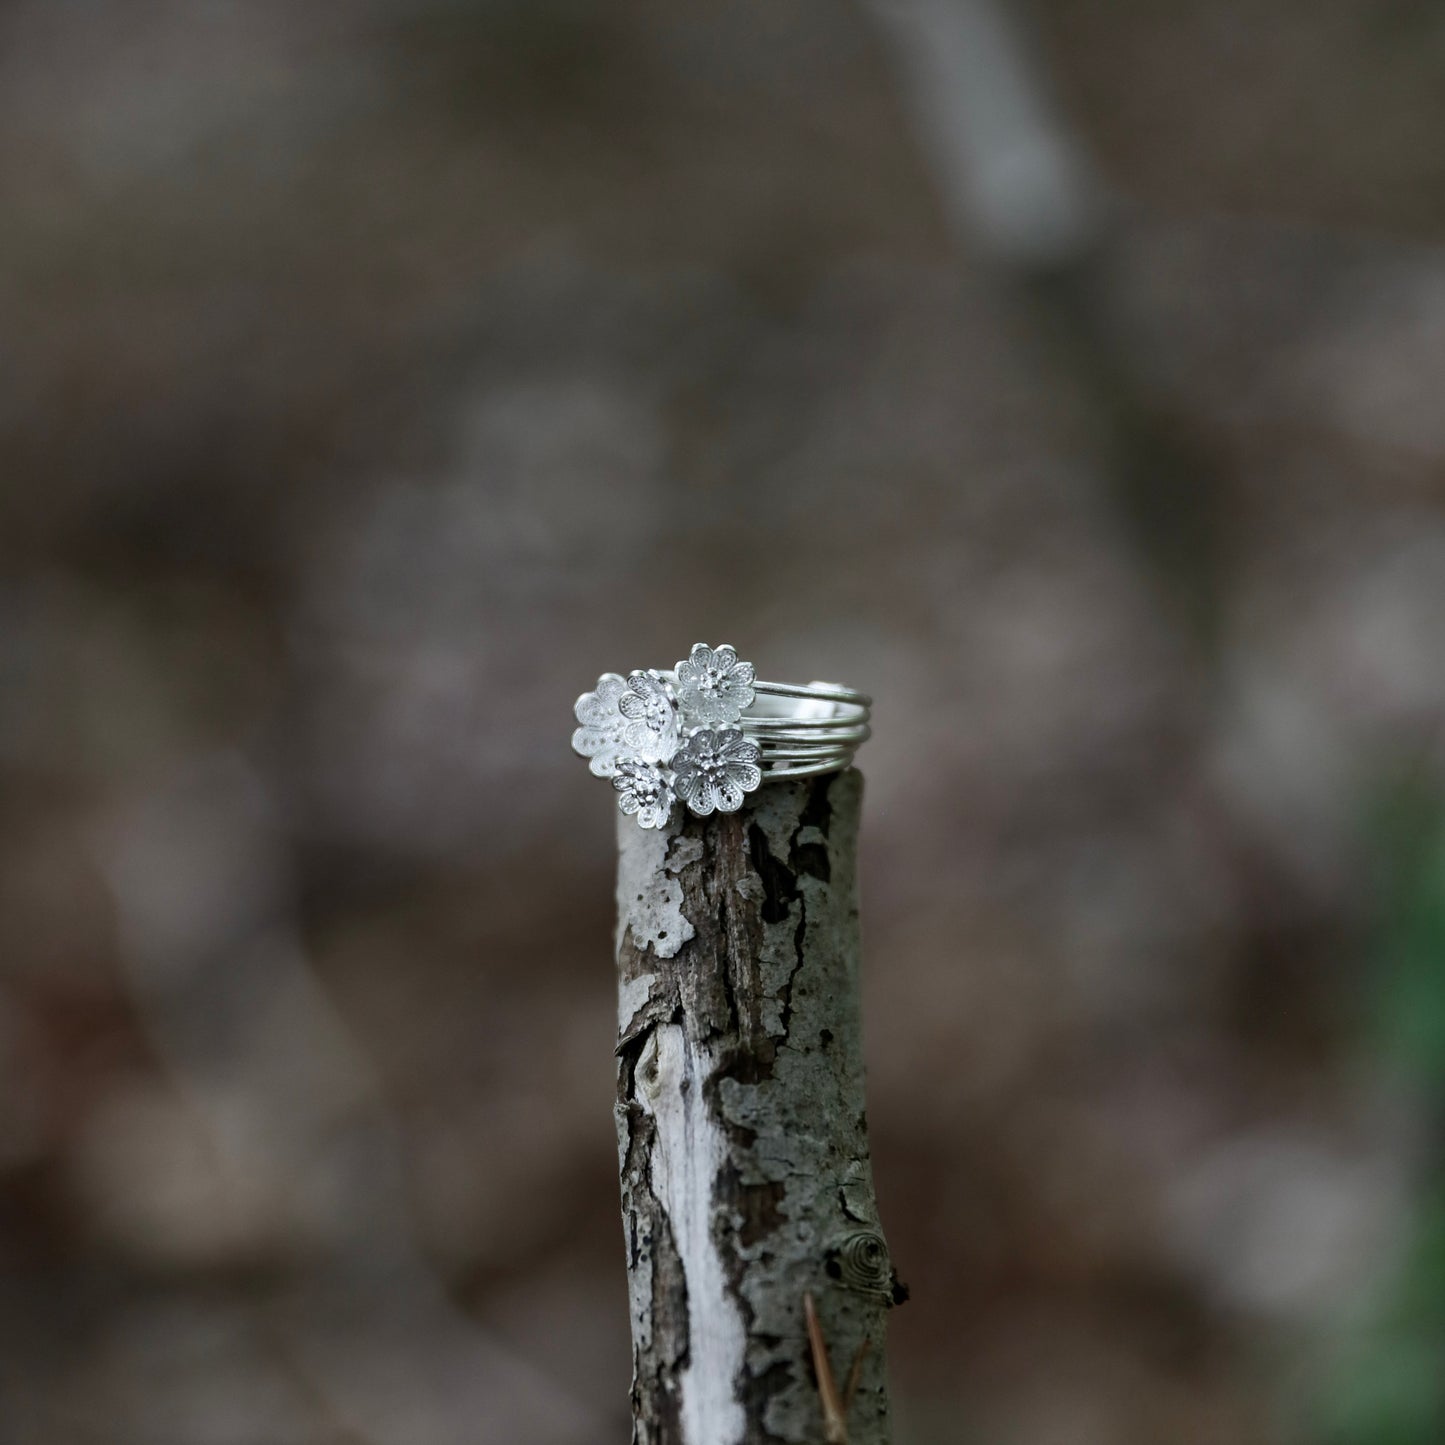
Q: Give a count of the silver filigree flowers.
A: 5